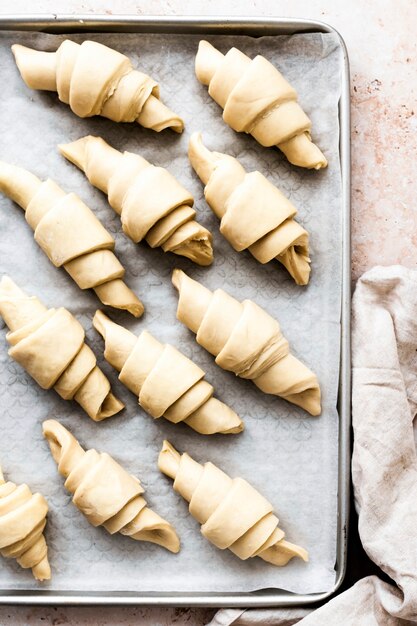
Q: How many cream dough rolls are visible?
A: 11